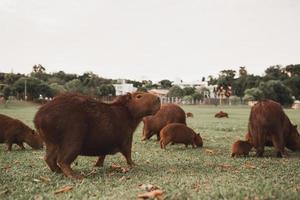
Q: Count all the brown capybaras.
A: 8